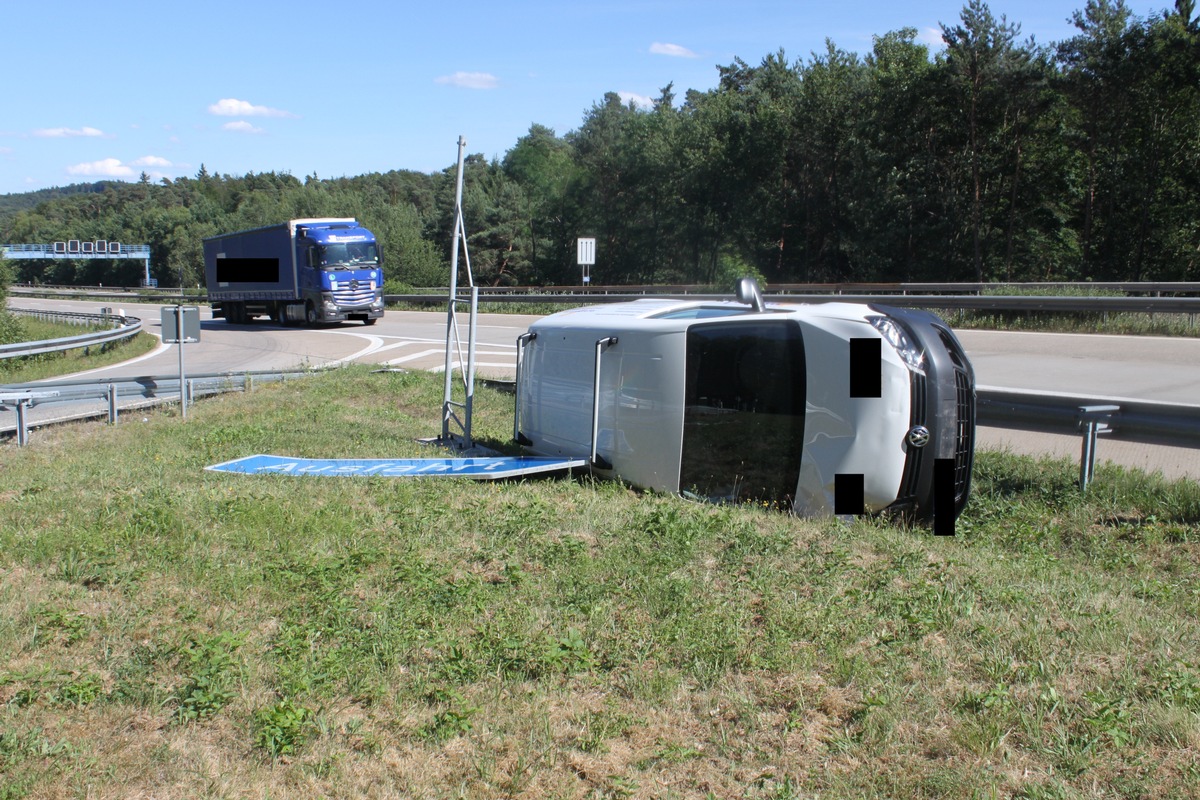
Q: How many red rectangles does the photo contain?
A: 0